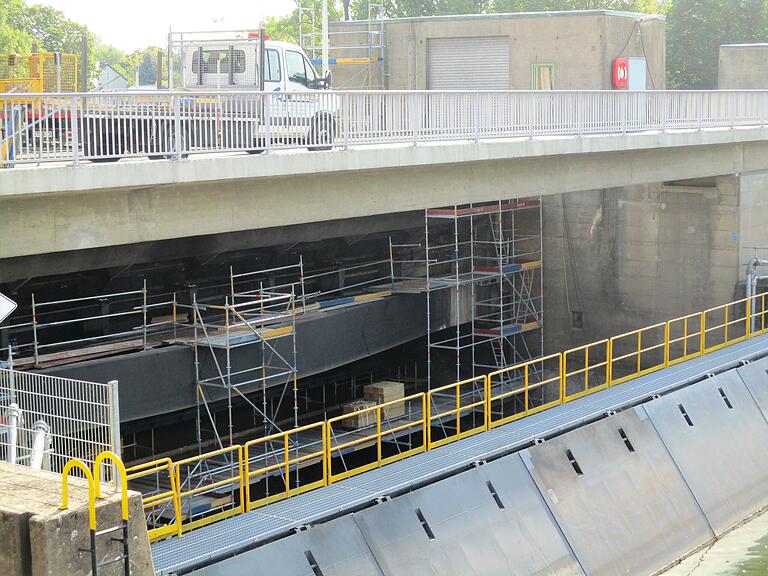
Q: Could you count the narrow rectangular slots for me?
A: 7